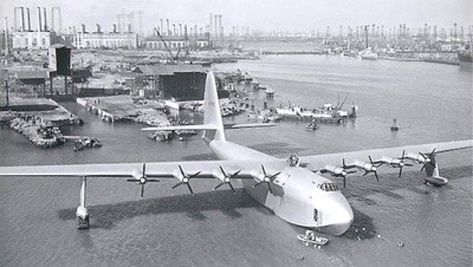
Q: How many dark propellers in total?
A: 8